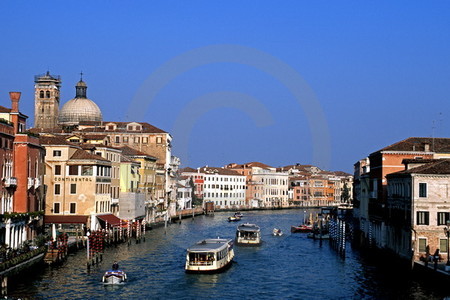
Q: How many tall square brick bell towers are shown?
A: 1